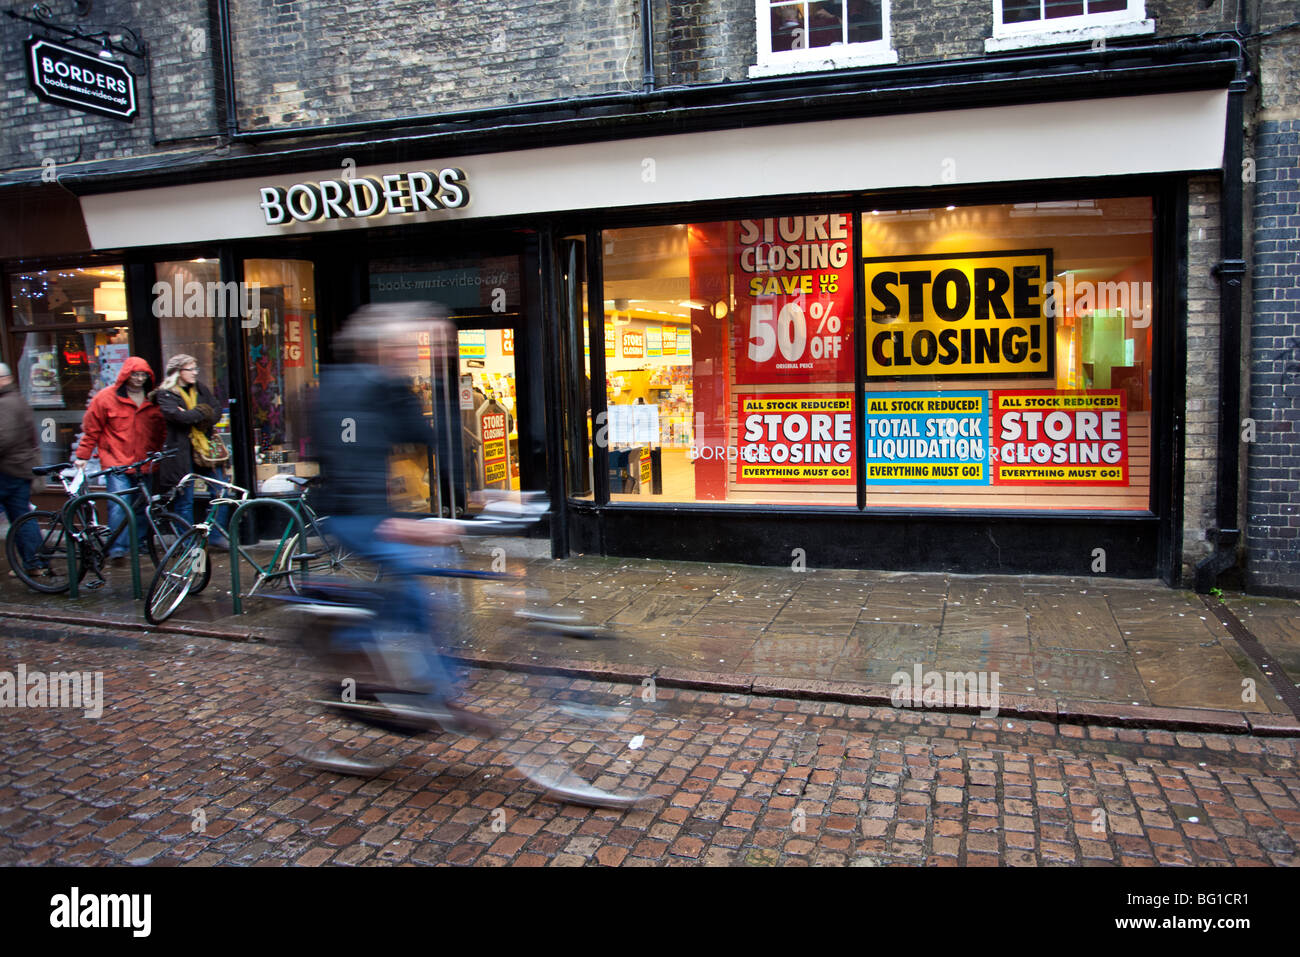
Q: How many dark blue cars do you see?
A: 0